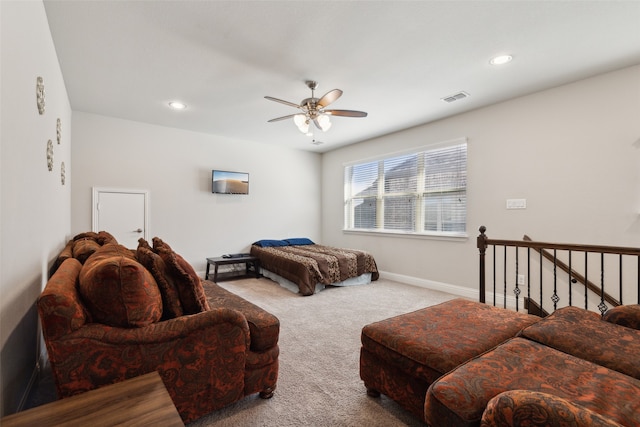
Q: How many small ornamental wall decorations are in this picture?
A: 4